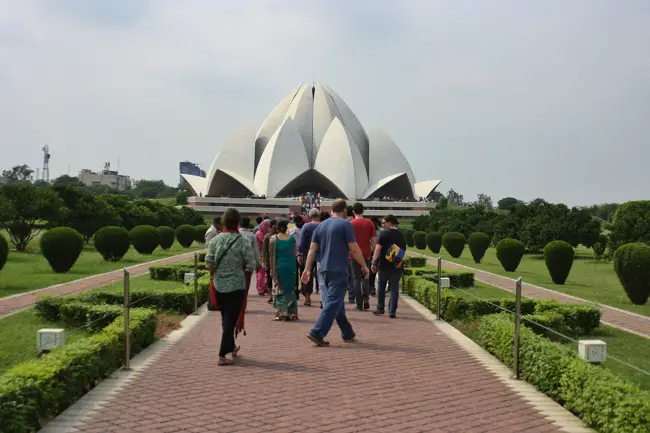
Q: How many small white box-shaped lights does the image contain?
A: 4